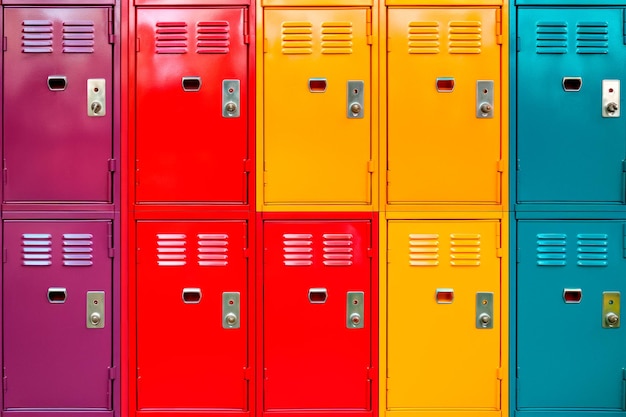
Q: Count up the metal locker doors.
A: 10